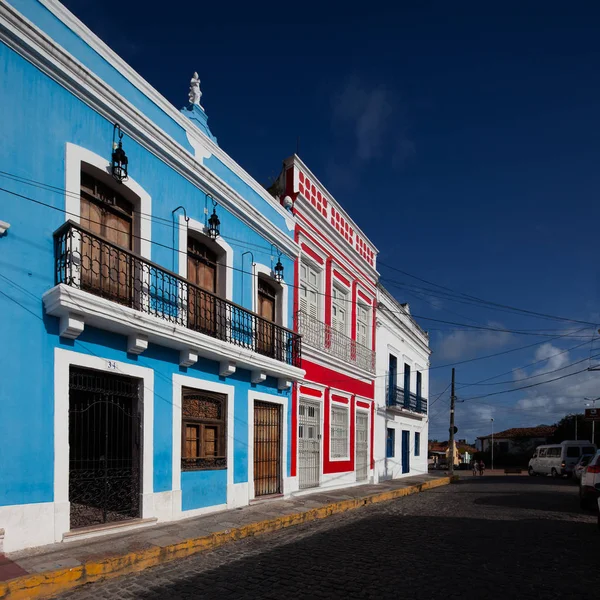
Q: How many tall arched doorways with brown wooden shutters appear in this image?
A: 3